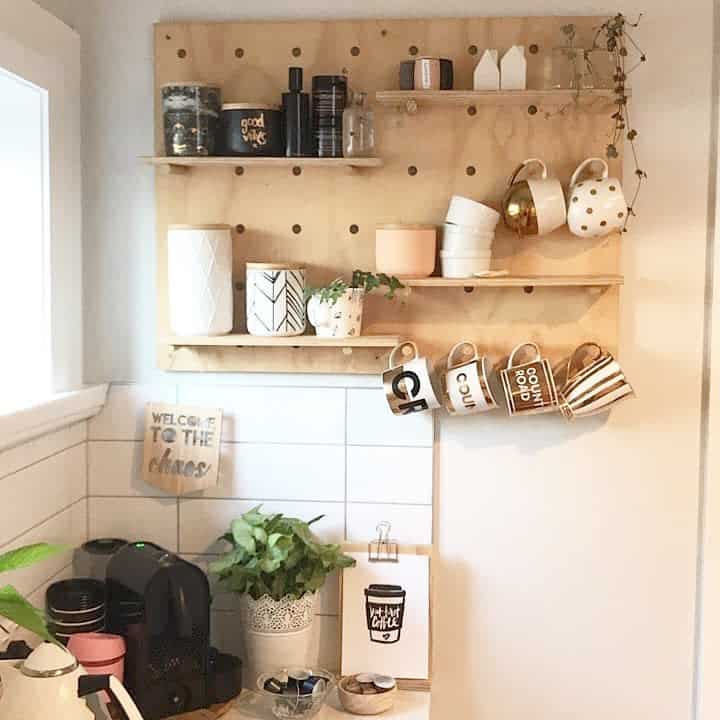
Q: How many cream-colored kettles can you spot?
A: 1